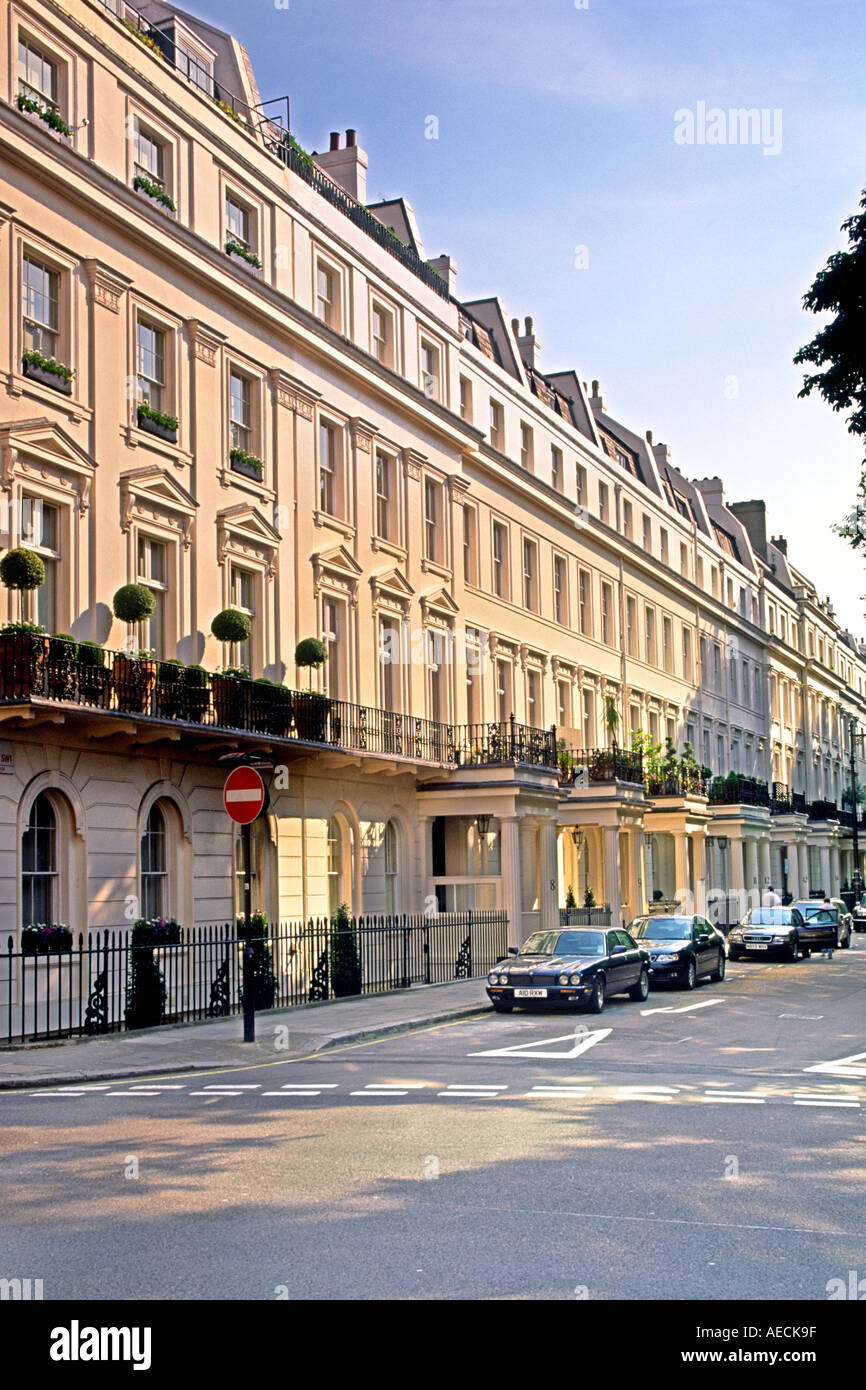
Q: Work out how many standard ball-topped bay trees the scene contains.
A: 4